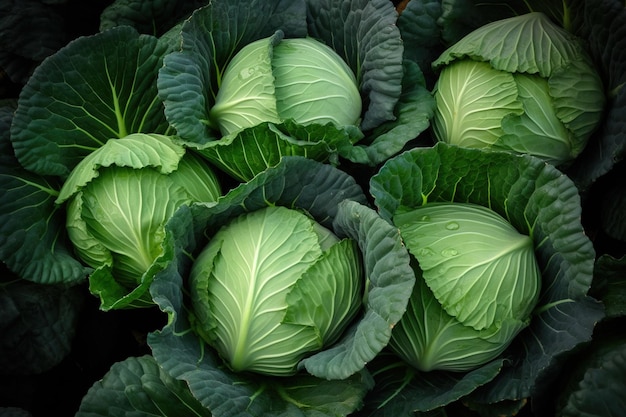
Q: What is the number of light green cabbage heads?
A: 5